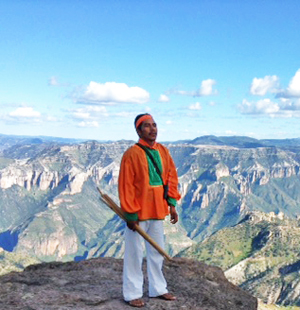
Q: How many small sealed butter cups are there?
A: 0